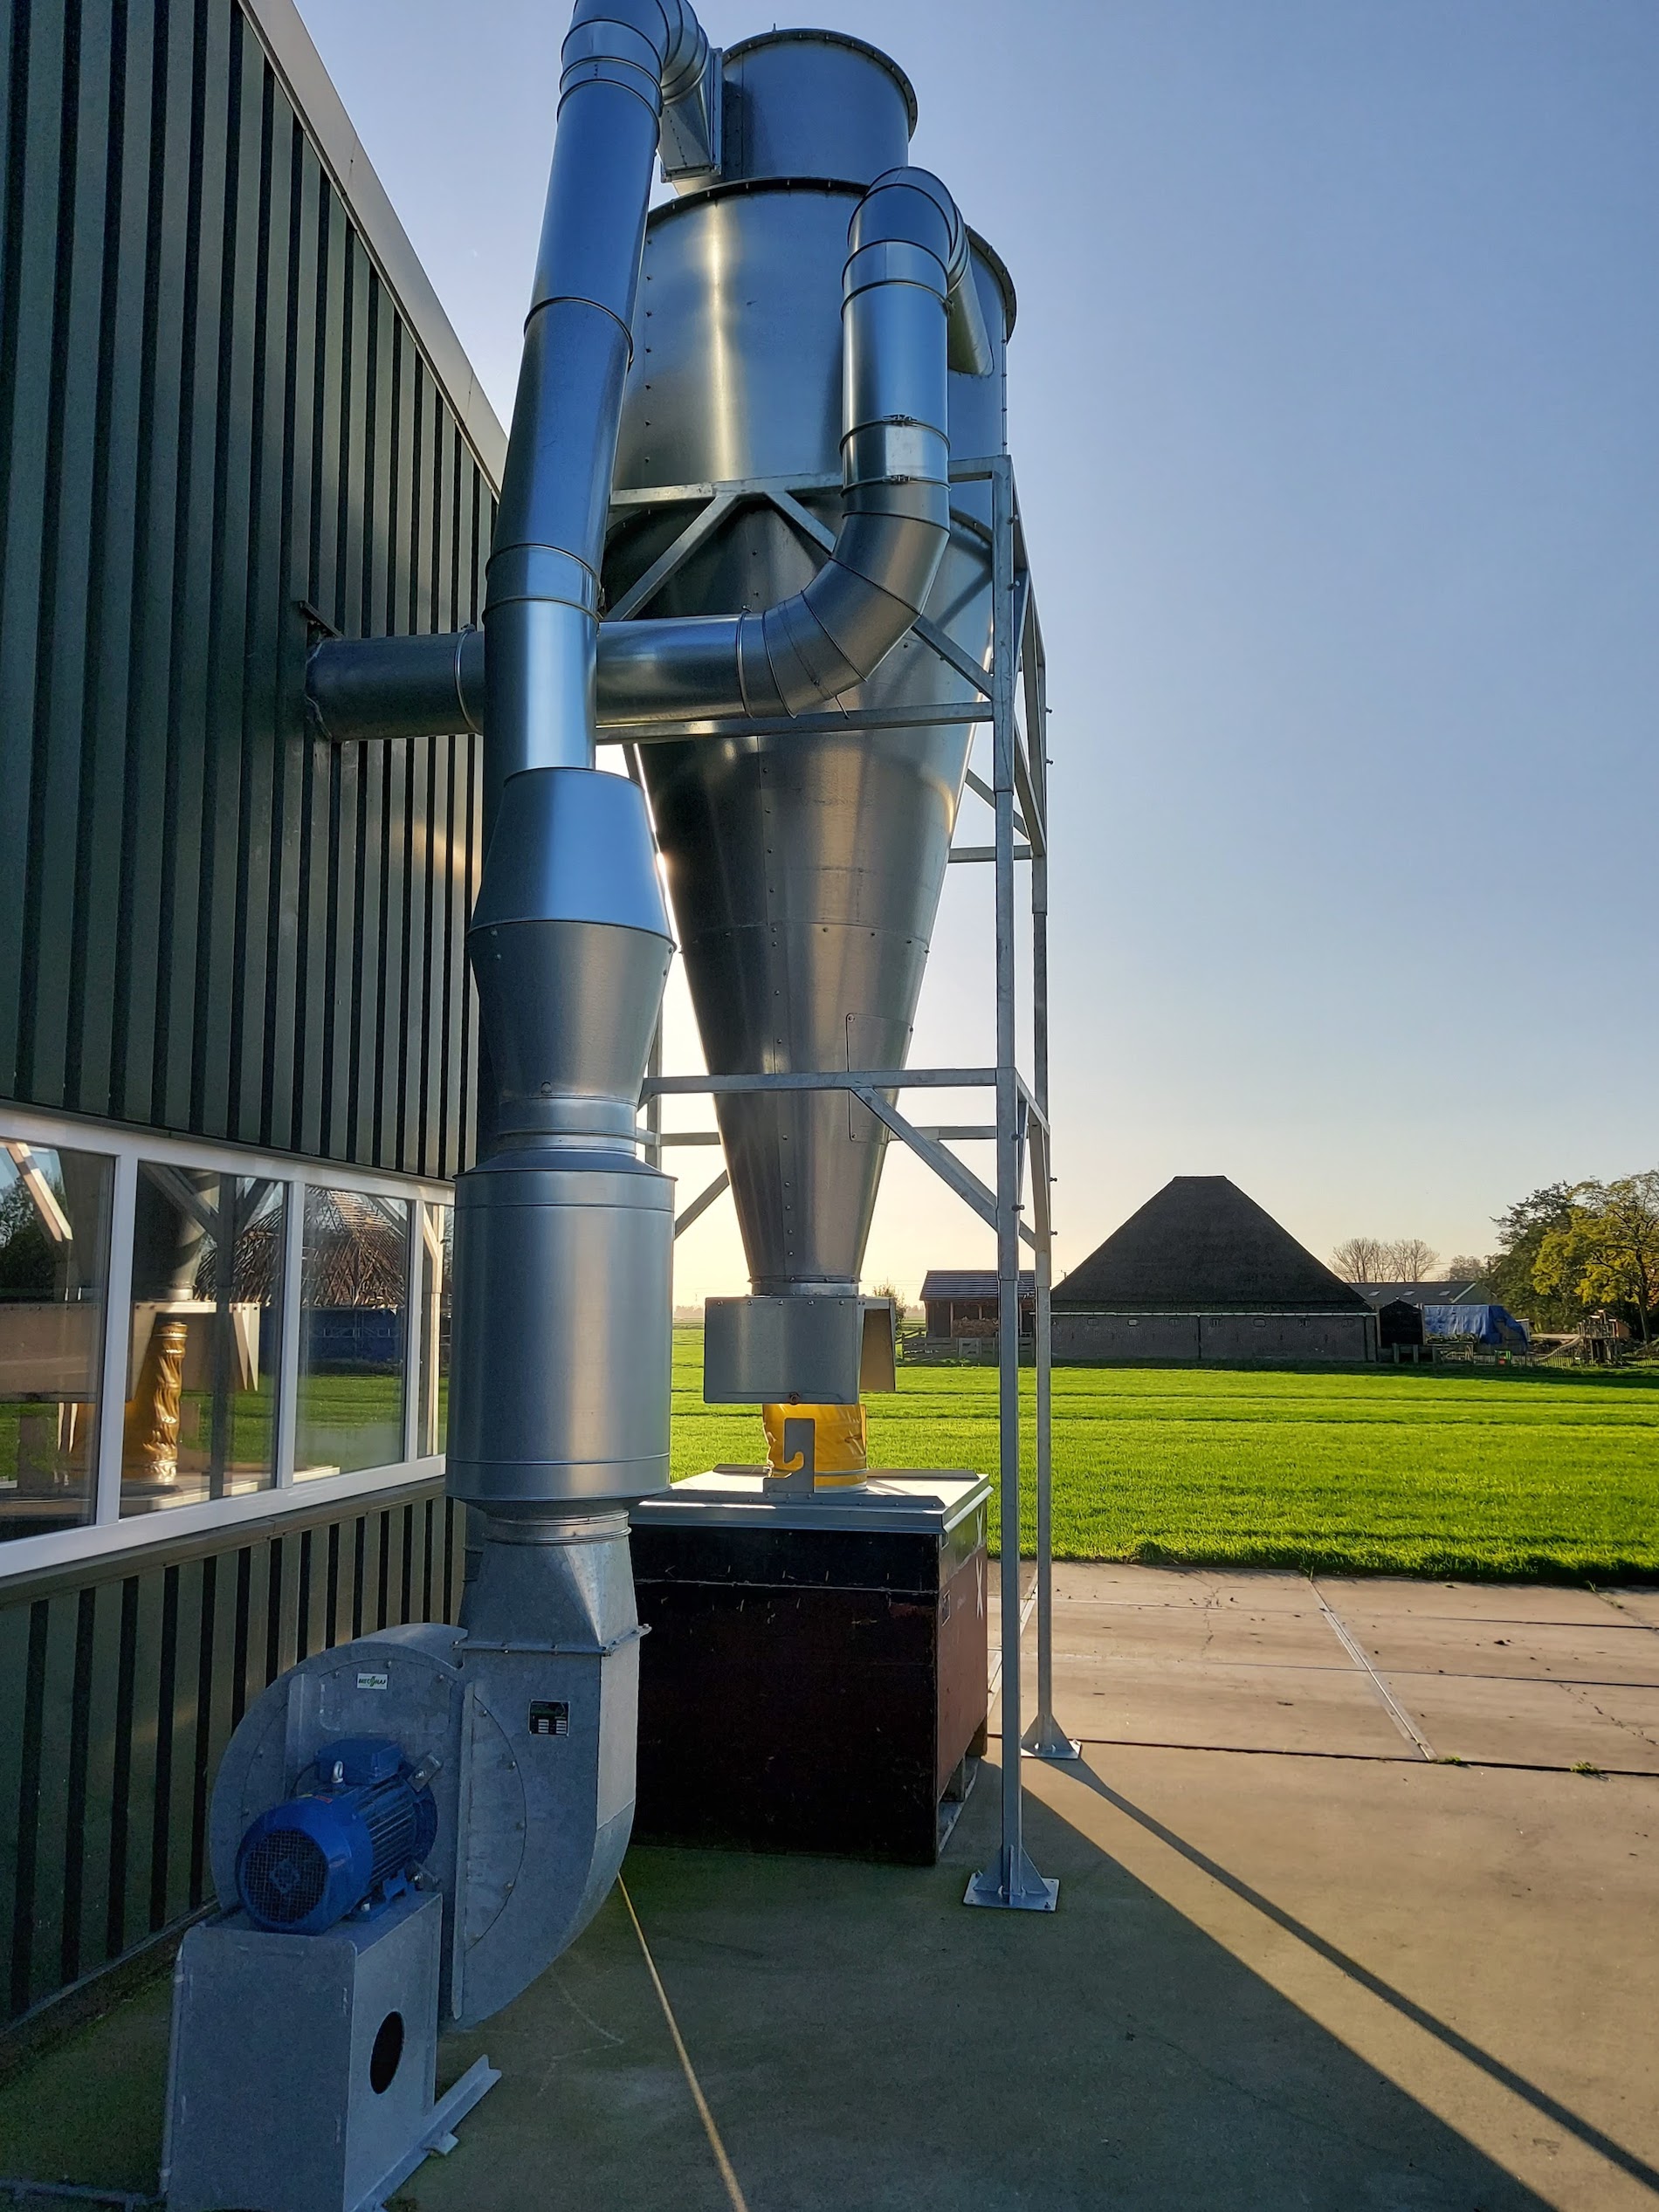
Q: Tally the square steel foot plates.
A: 2